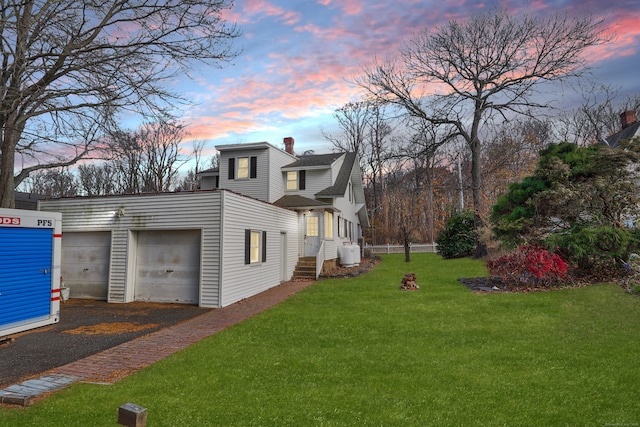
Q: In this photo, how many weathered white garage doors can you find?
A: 2